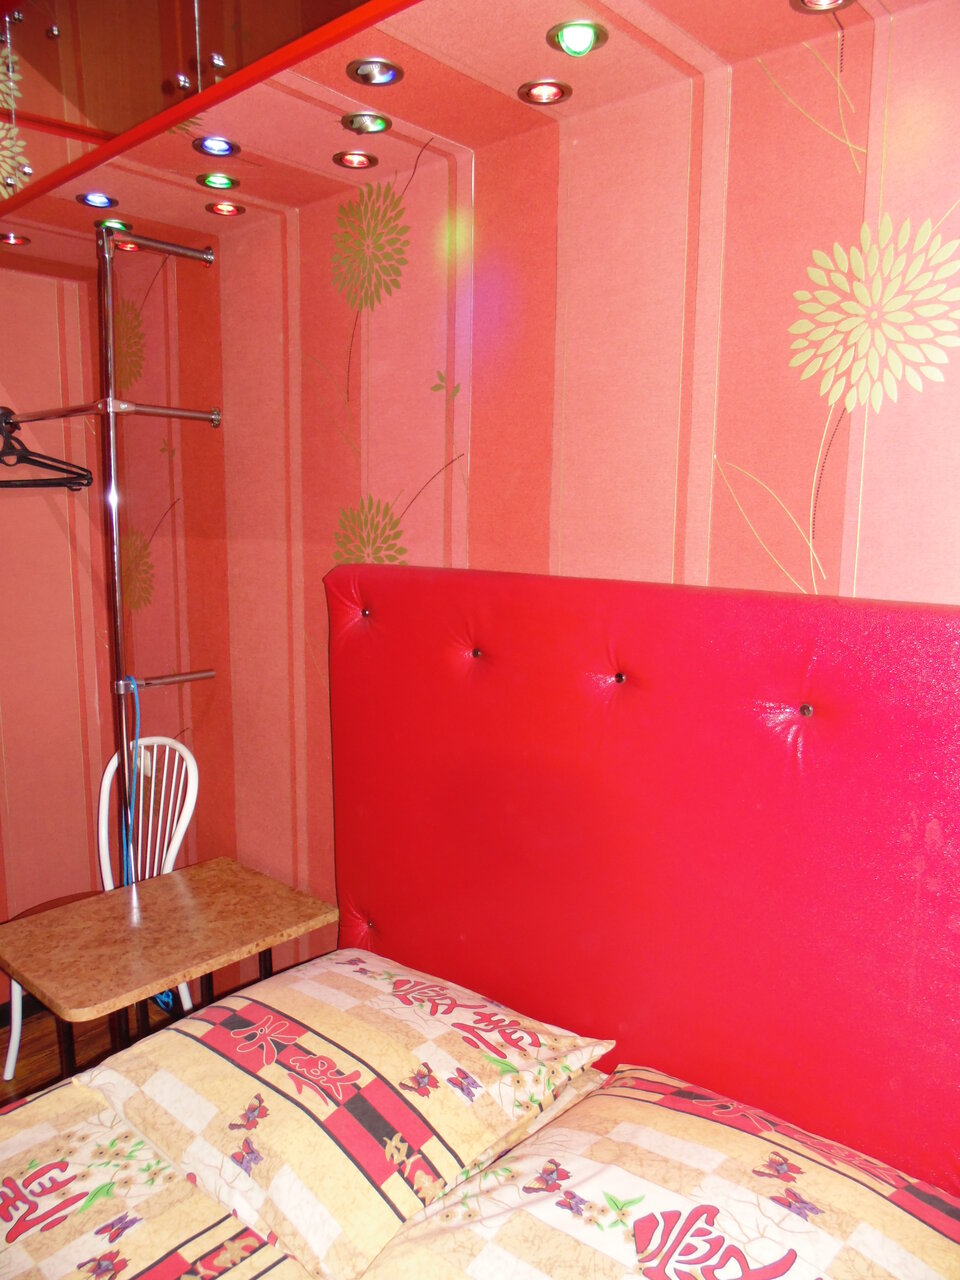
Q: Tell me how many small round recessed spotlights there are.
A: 13